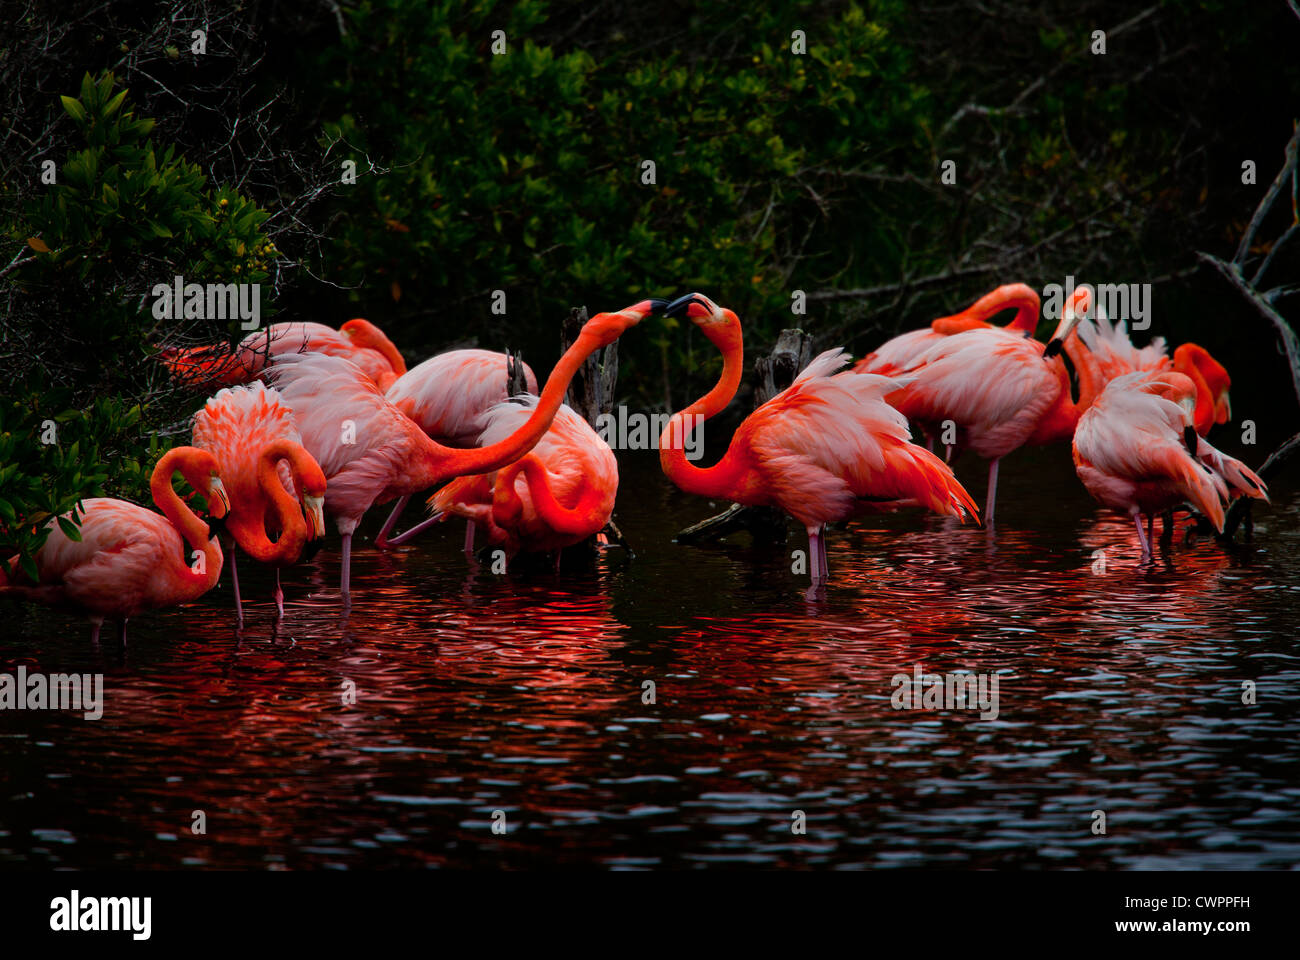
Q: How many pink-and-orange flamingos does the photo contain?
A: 11